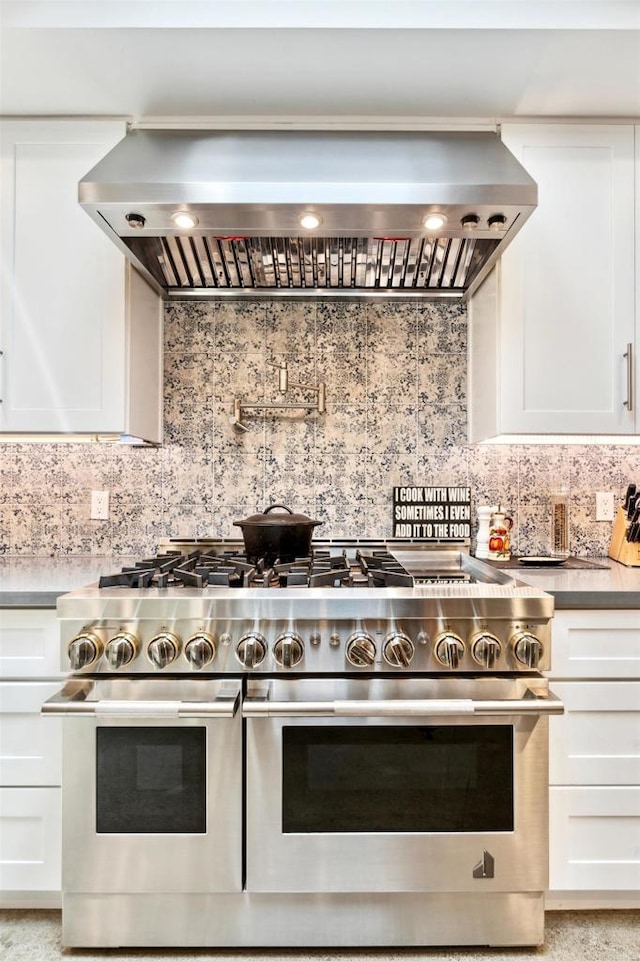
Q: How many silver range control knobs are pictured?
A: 11